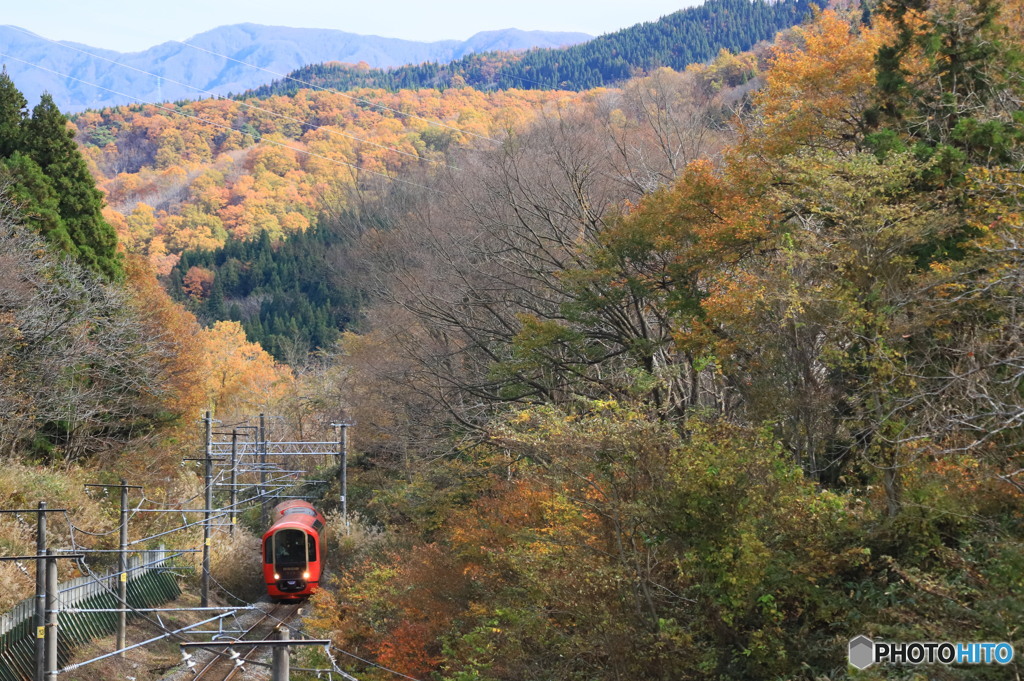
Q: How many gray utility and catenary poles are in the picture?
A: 8